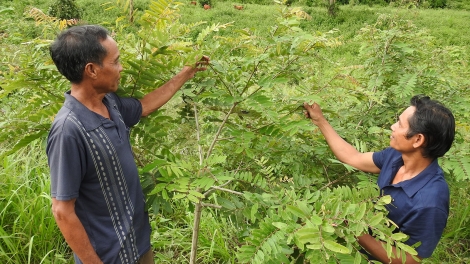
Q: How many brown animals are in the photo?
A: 3